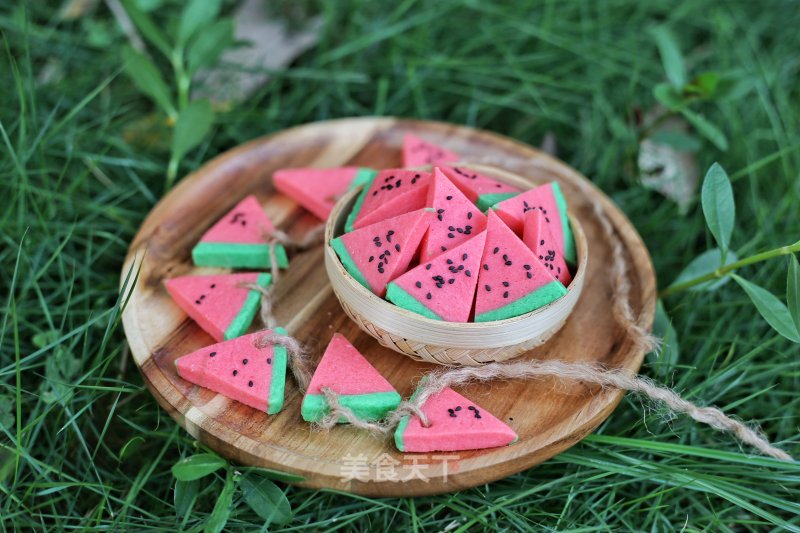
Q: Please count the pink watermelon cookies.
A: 15